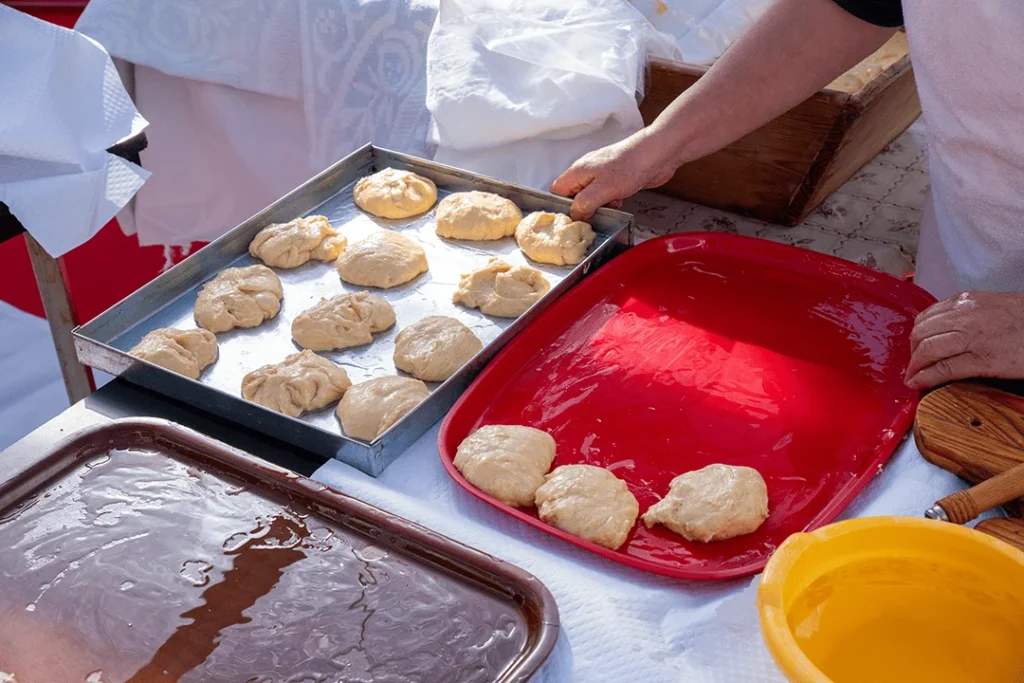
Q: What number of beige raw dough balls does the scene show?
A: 15